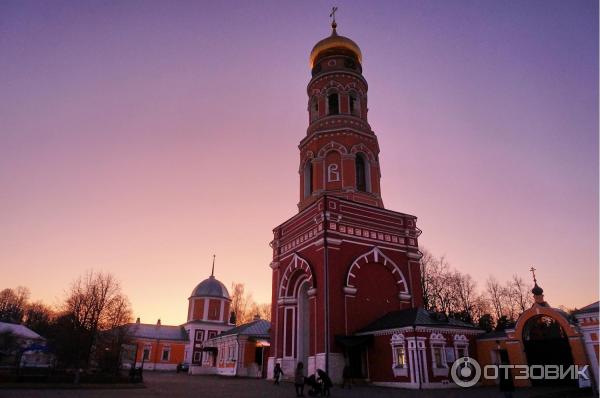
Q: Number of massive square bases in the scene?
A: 1